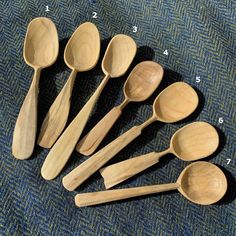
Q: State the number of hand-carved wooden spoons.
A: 7